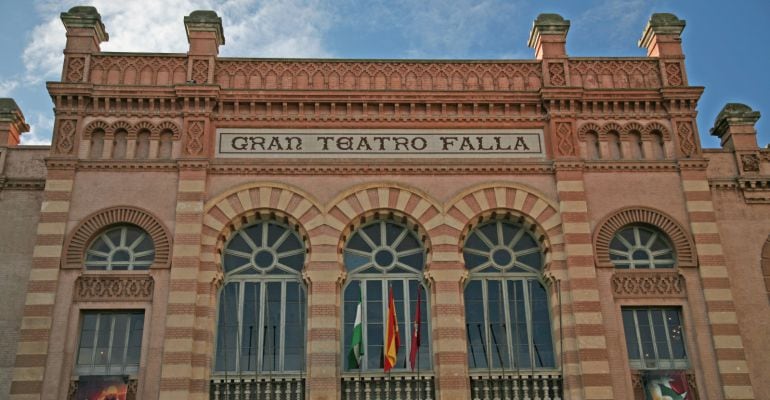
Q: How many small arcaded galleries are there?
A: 2